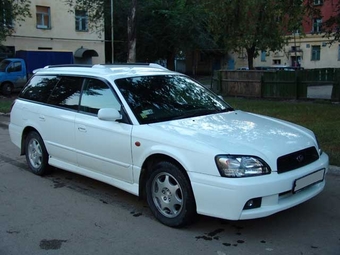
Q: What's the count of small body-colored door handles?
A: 2